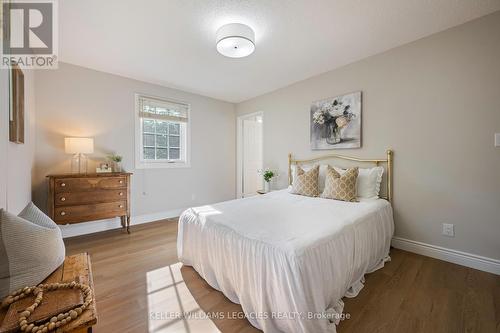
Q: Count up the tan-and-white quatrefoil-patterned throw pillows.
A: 2